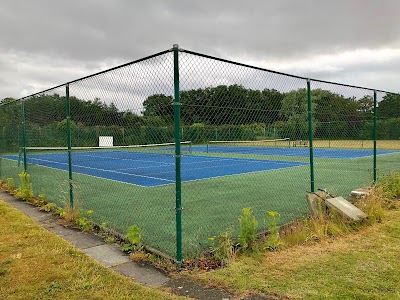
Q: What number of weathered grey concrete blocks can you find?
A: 3